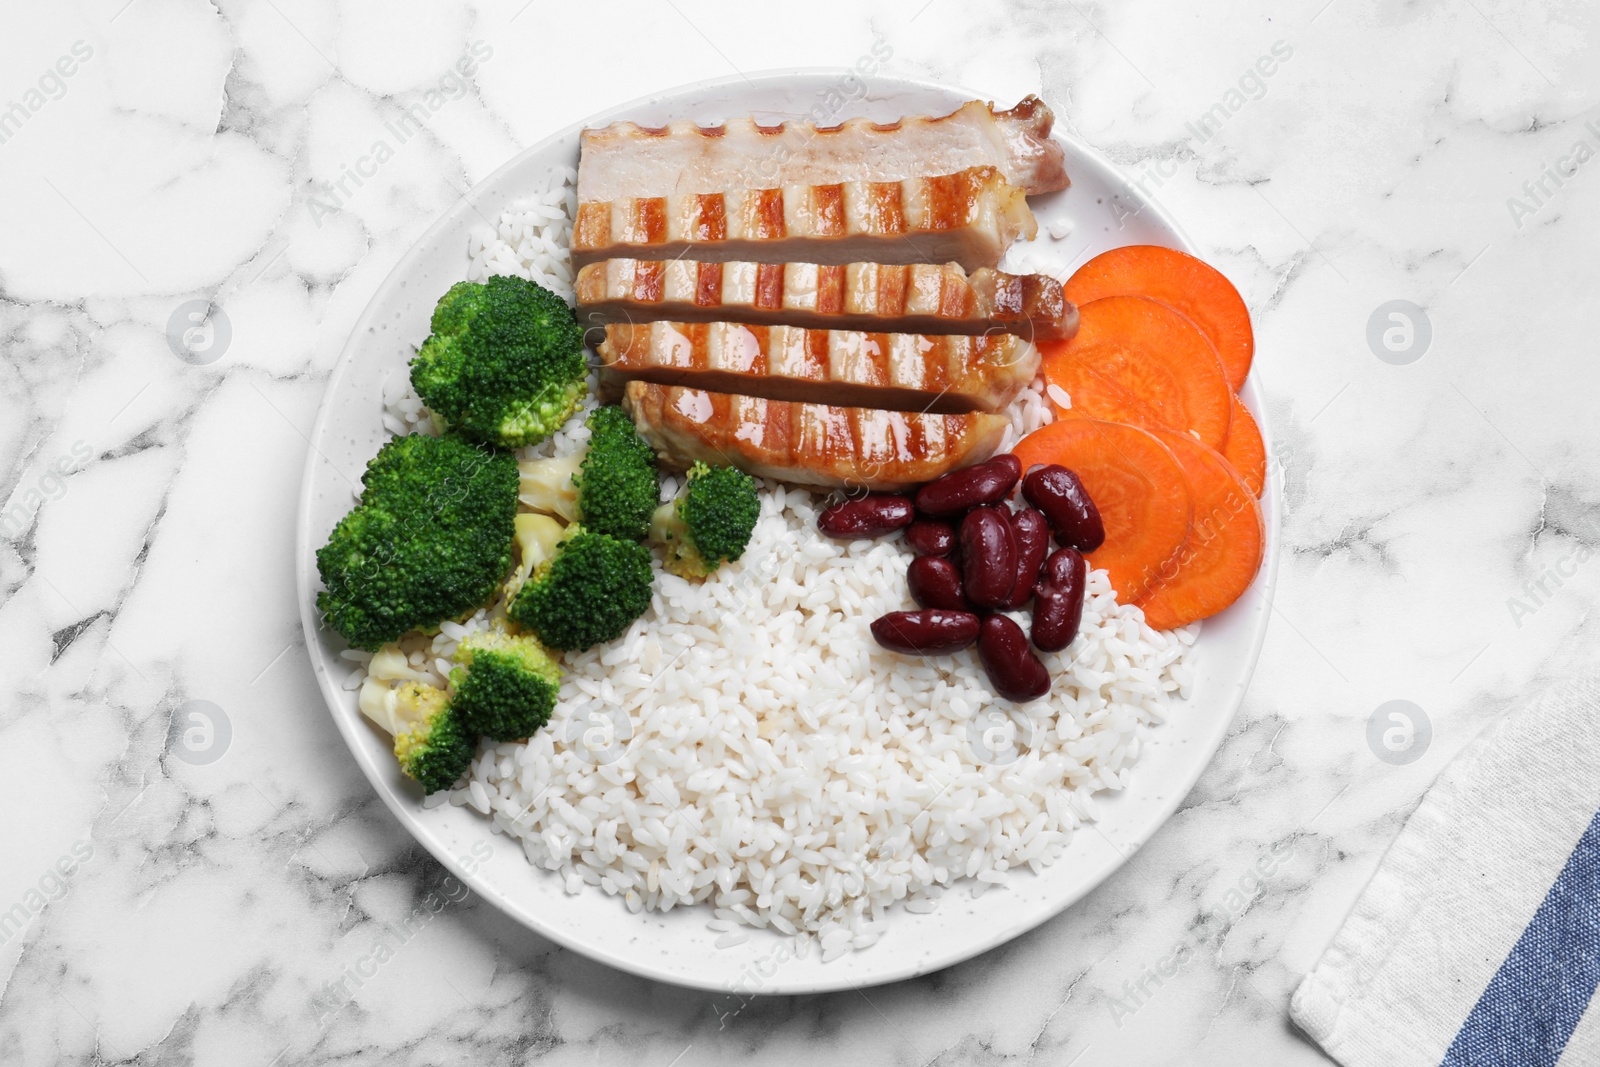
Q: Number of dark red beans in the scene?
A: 11